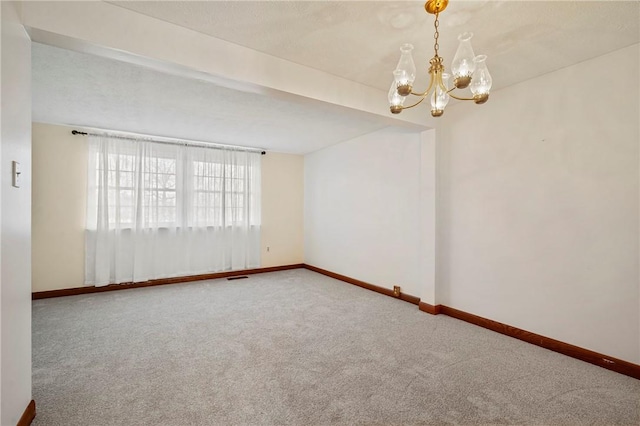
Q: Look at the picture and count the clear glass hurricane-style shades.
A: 5